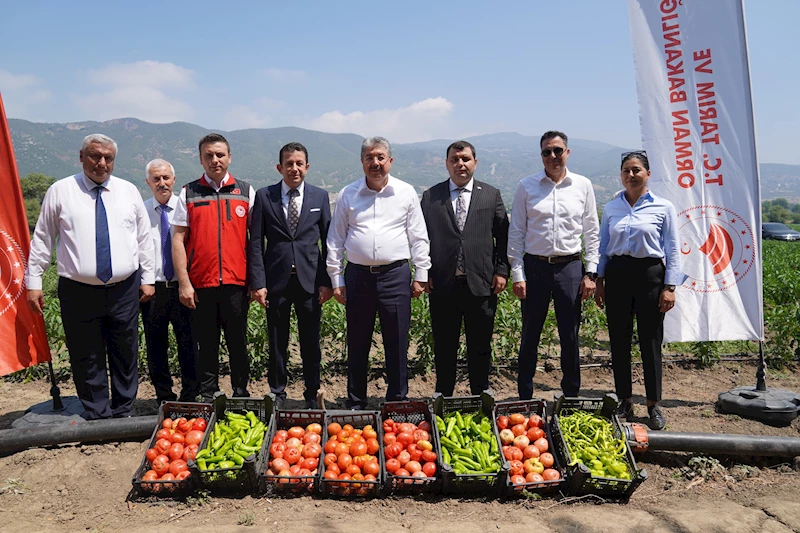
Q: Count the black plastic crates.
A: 8